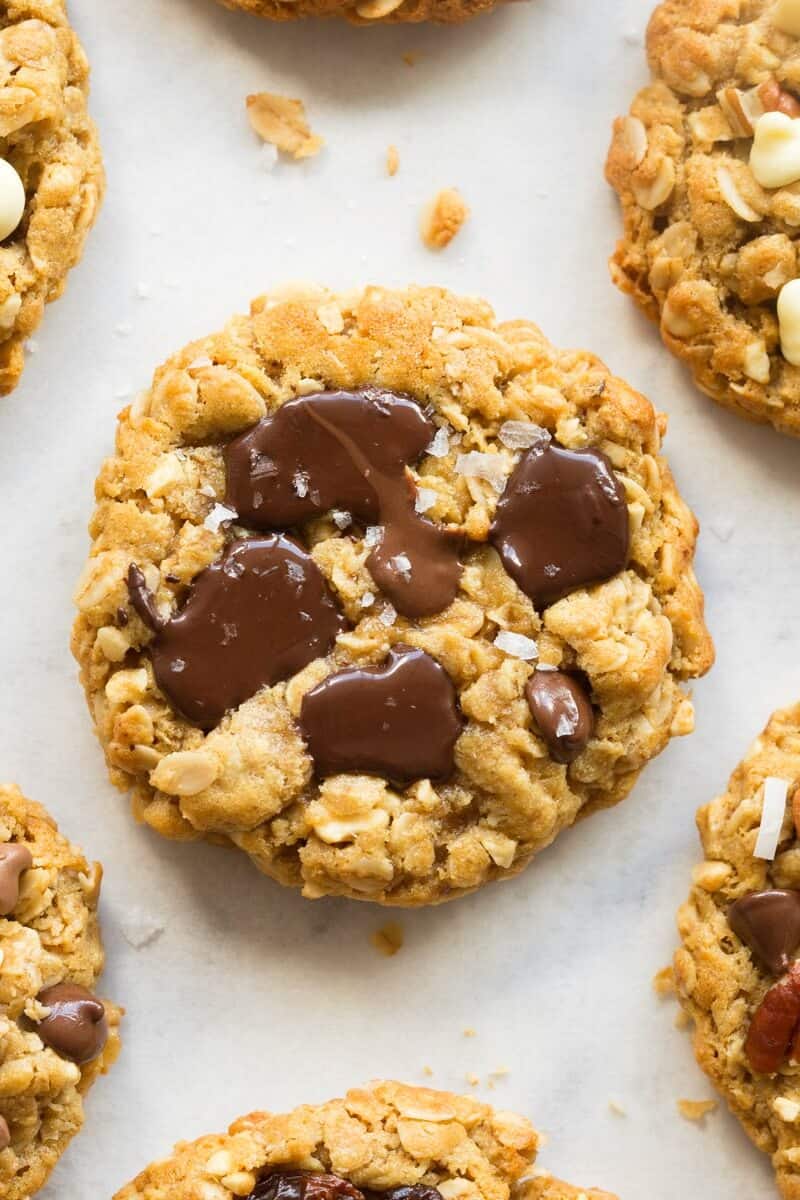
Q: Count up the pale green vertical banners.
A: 0